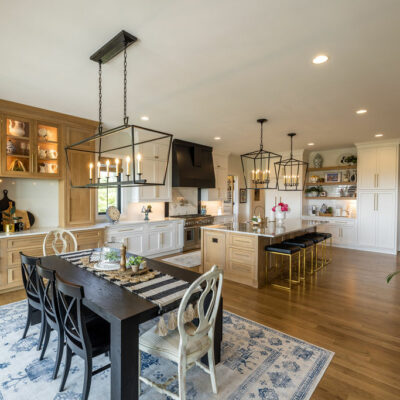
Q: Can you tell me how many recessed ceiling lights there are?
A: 6